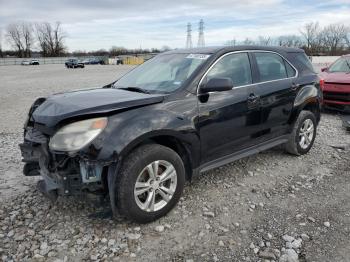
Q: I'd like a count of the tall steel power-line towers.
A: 2